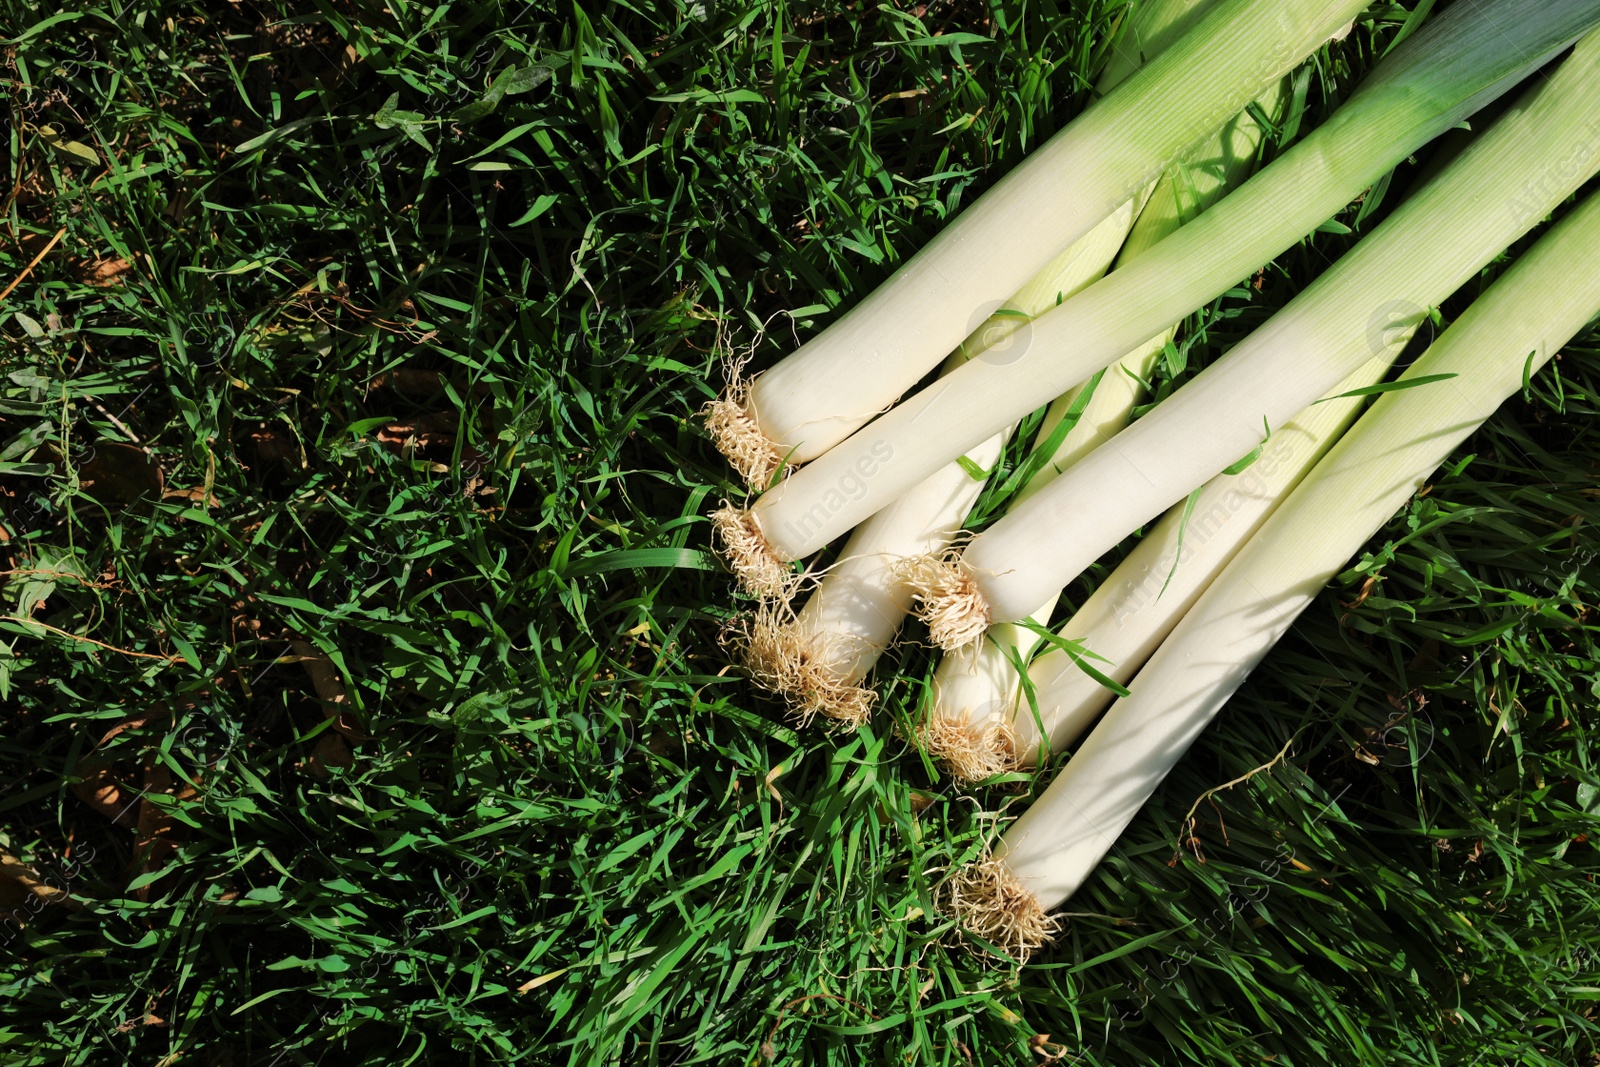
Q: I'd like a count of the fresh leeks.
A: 7